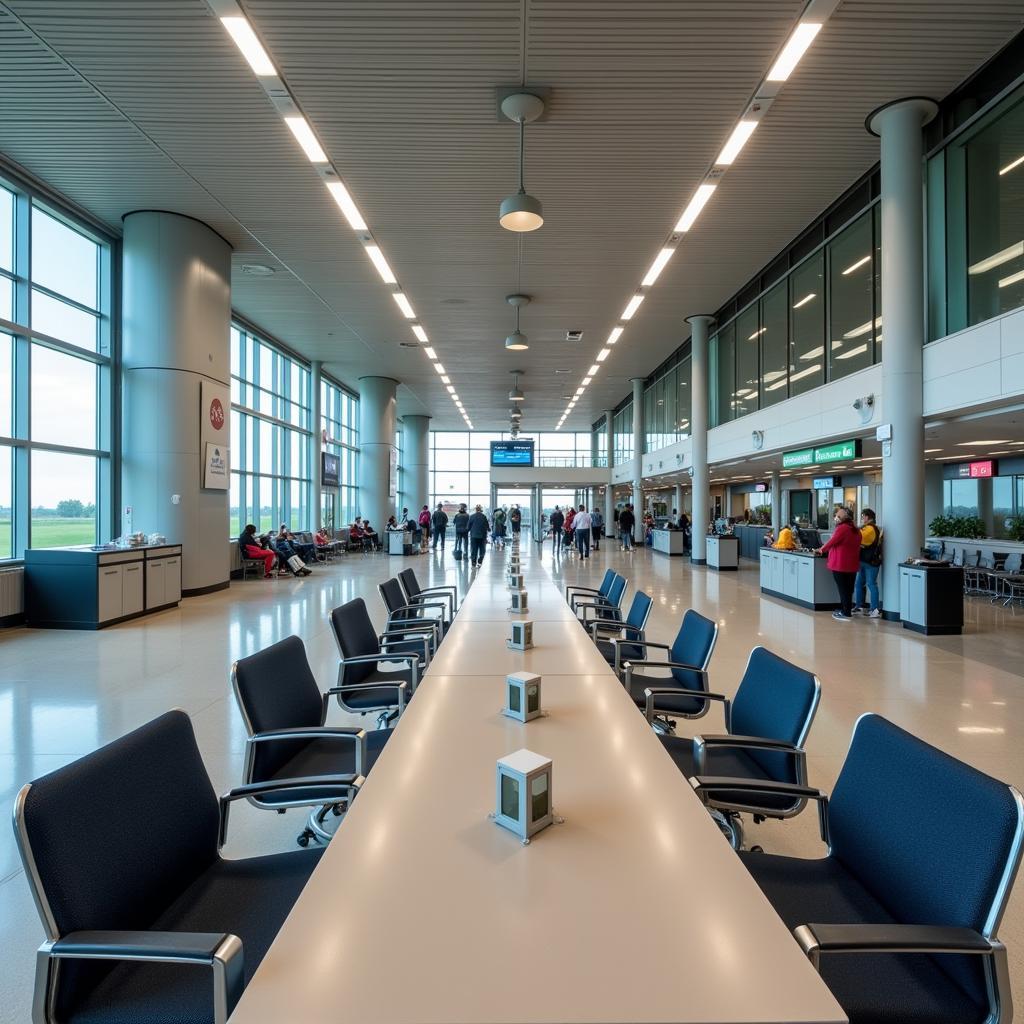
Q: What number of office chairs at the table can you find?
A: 11